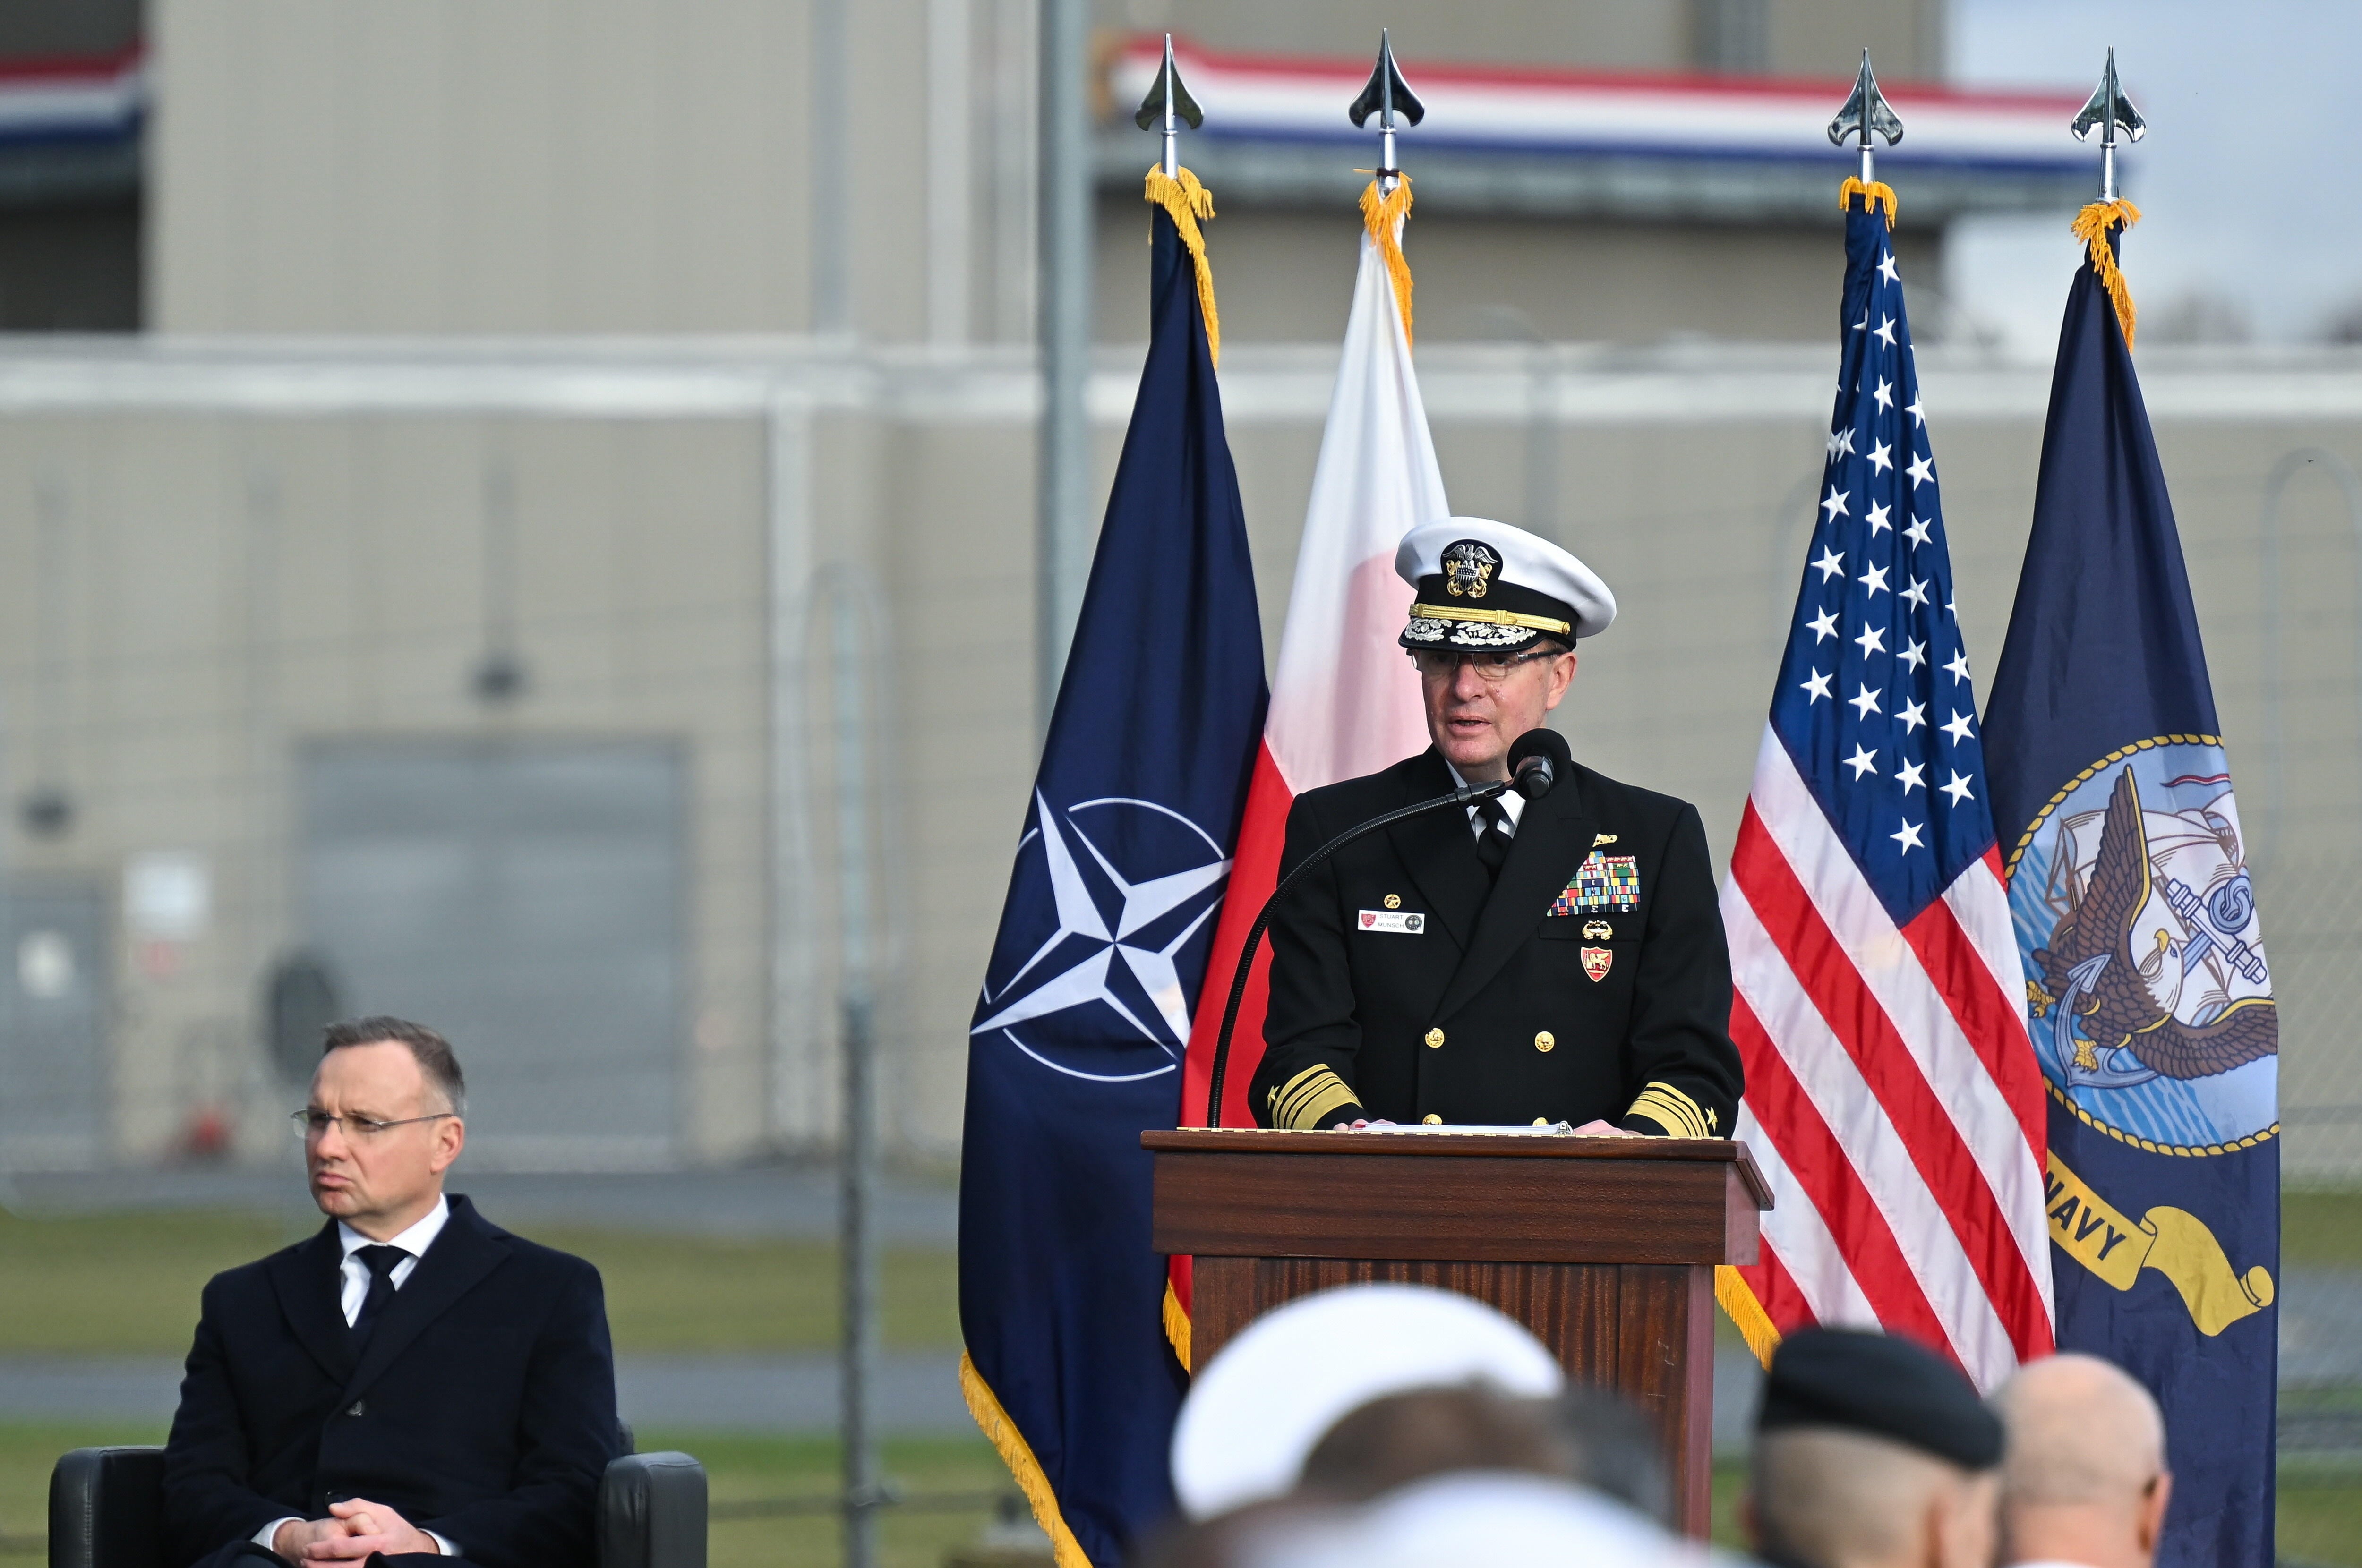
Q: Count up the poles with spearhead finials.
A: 4